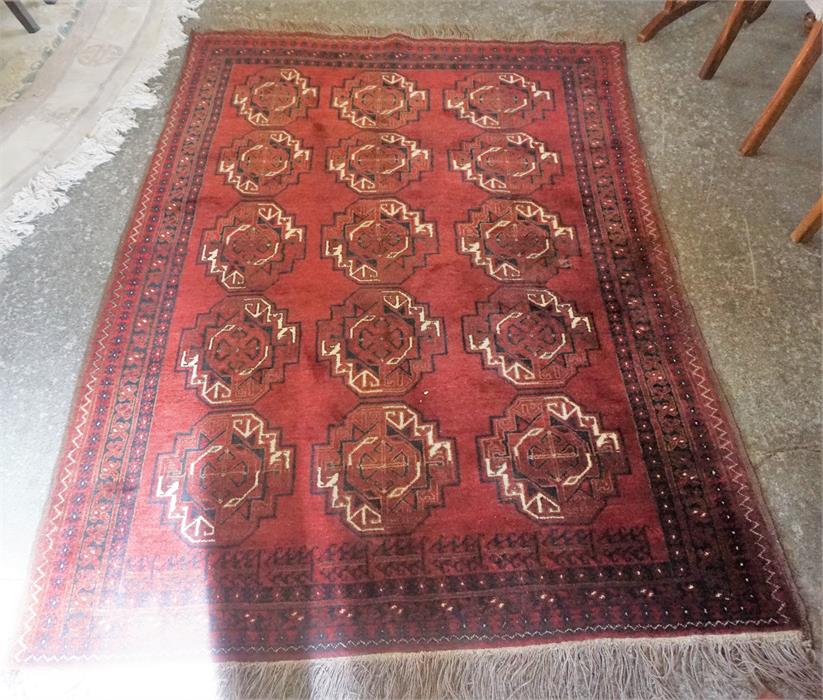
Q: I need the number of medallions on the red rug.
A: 15